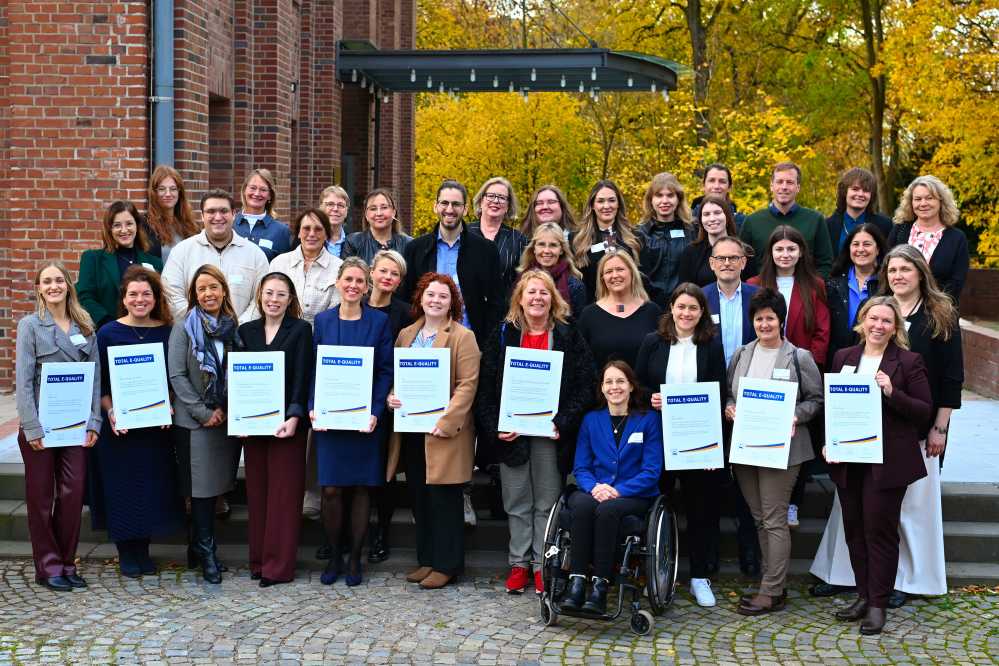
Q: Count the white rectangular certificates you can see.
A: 9